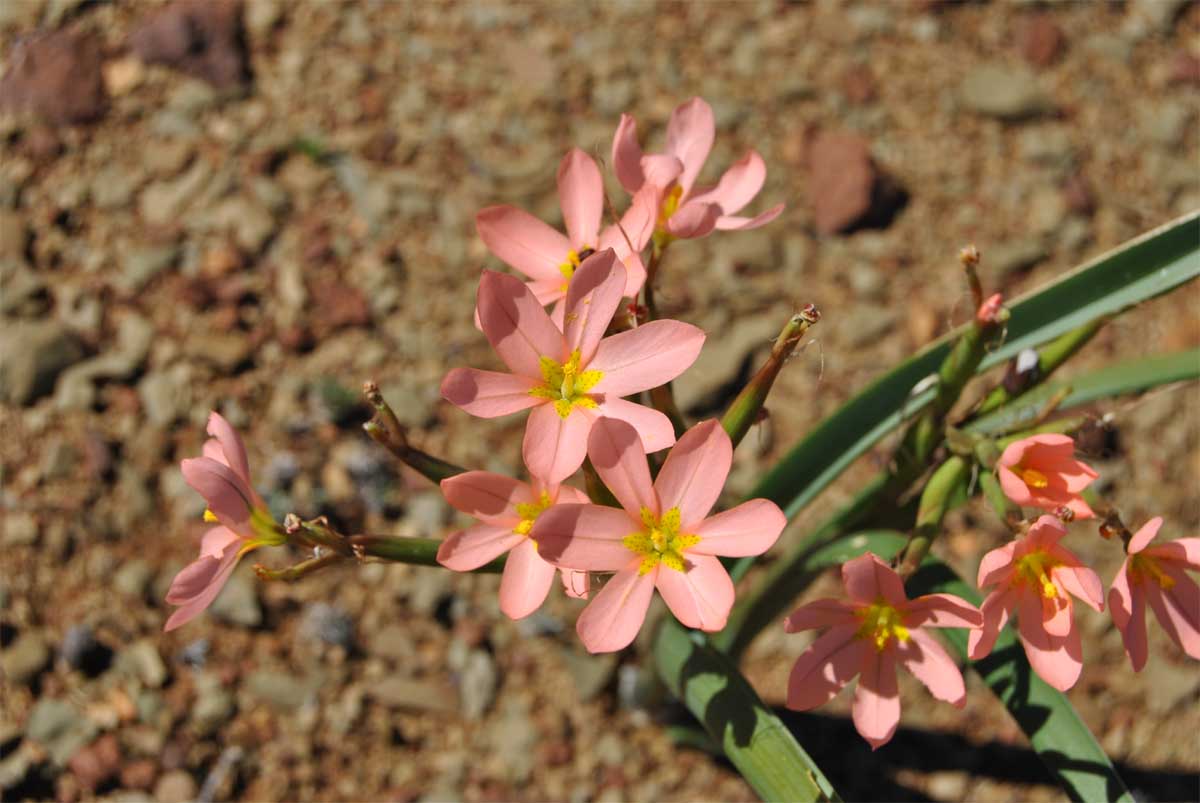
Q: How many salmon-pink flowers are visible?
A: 10